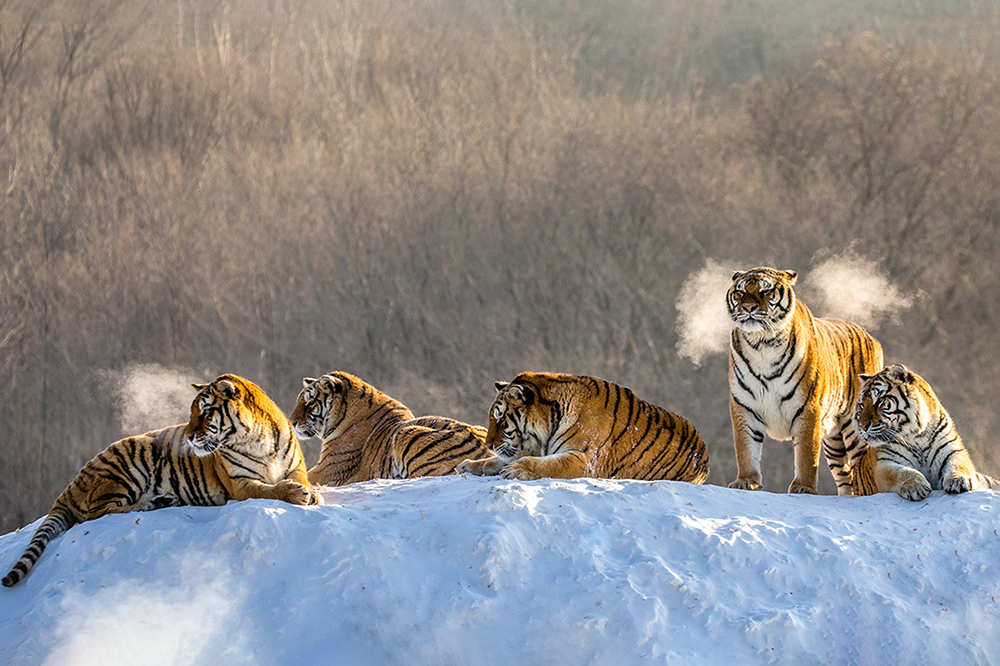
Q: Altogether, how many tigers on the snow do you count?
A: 5